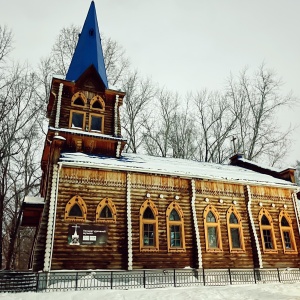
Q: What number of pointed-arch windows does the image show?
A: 10